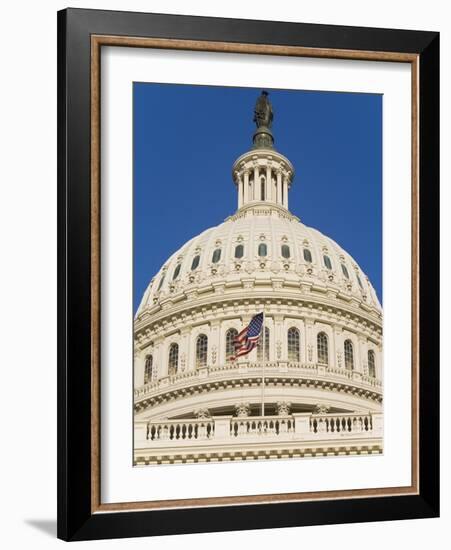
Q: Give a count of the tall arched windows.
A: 9